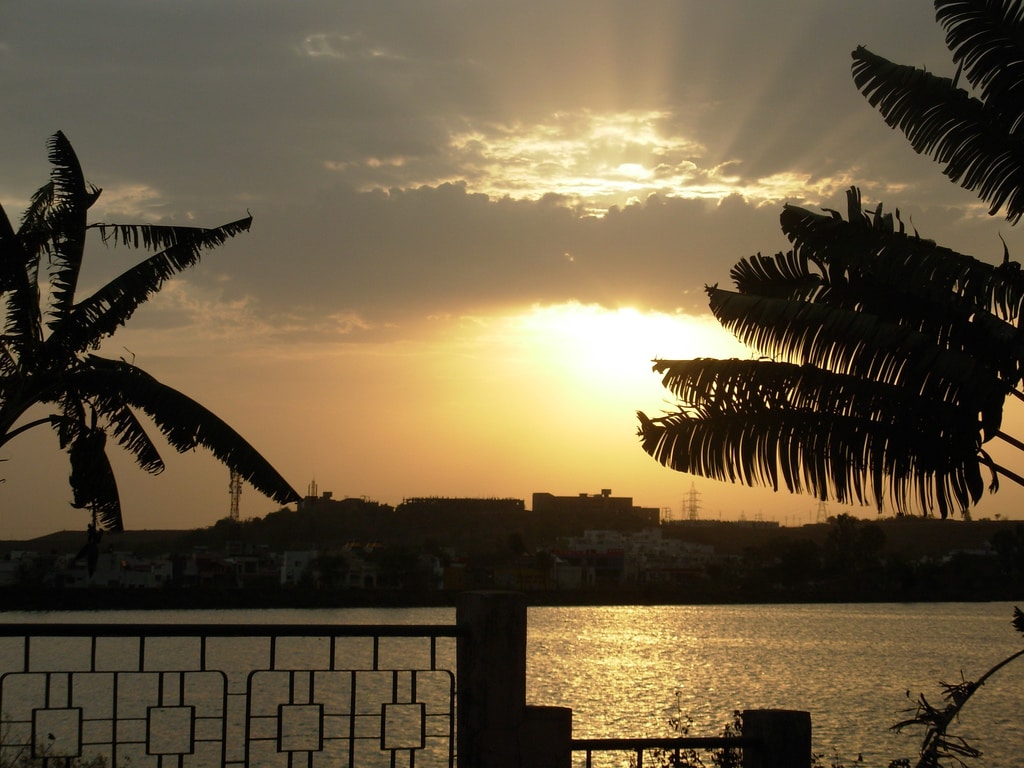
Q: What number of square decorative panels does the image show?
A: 4